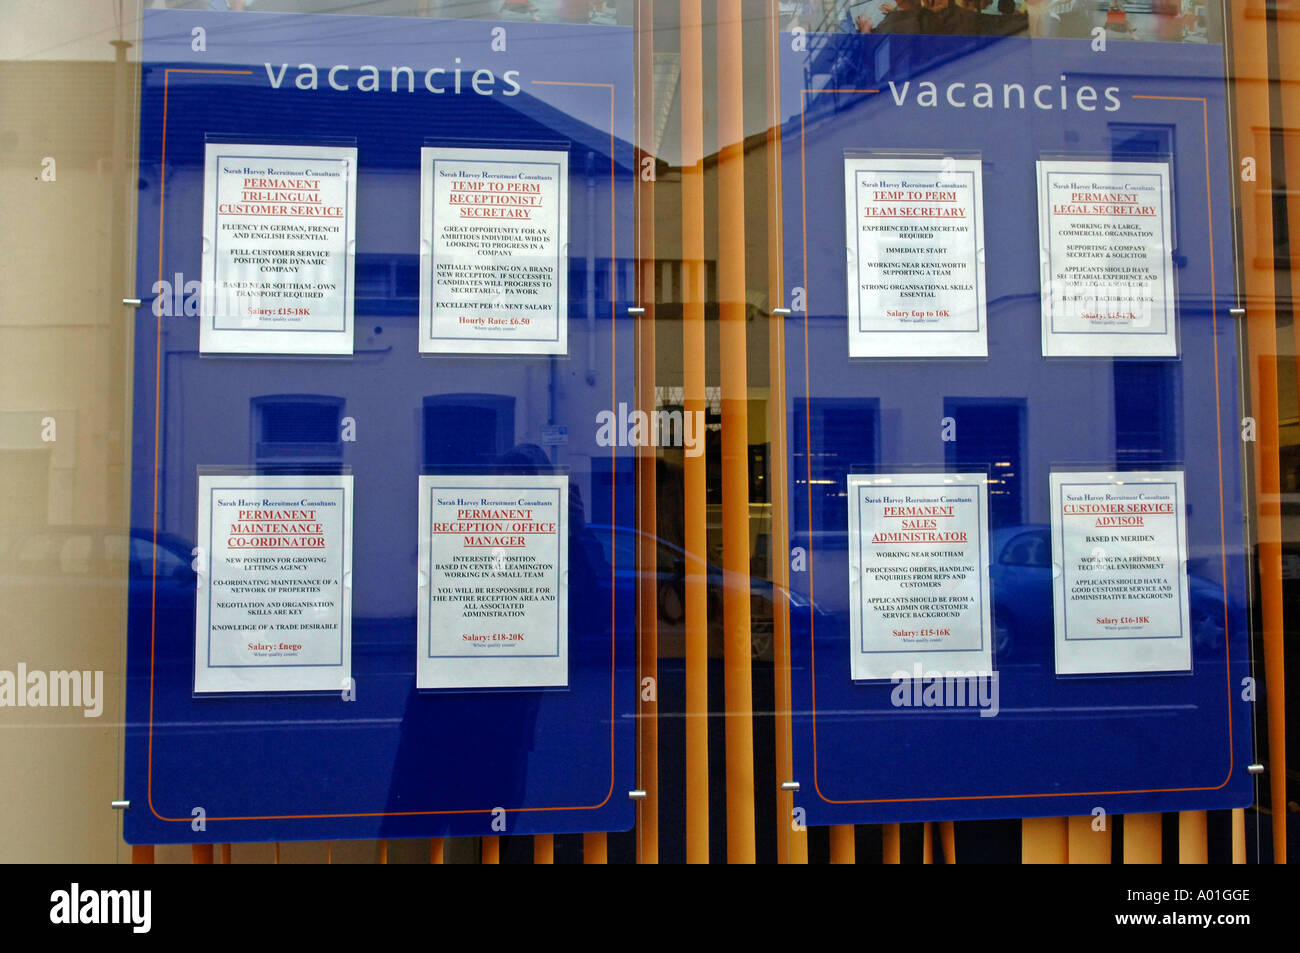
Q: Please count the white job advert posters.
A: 8